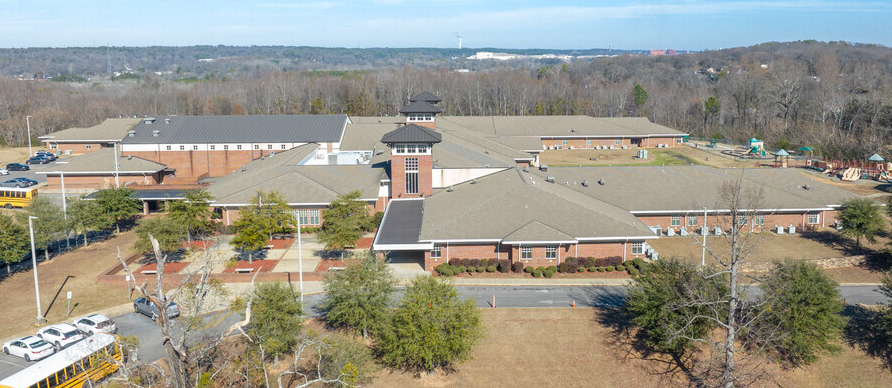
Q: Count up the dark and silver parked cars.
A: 6